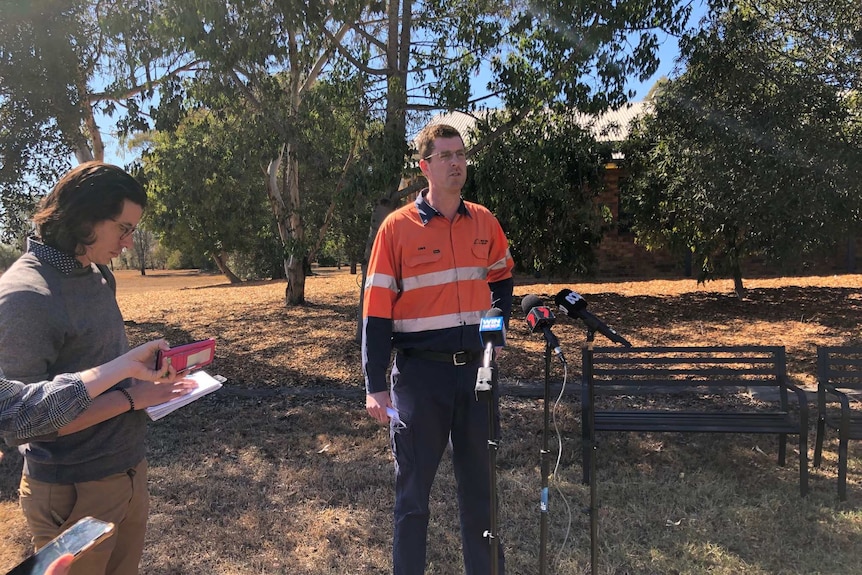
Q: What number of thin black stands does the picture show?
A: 3